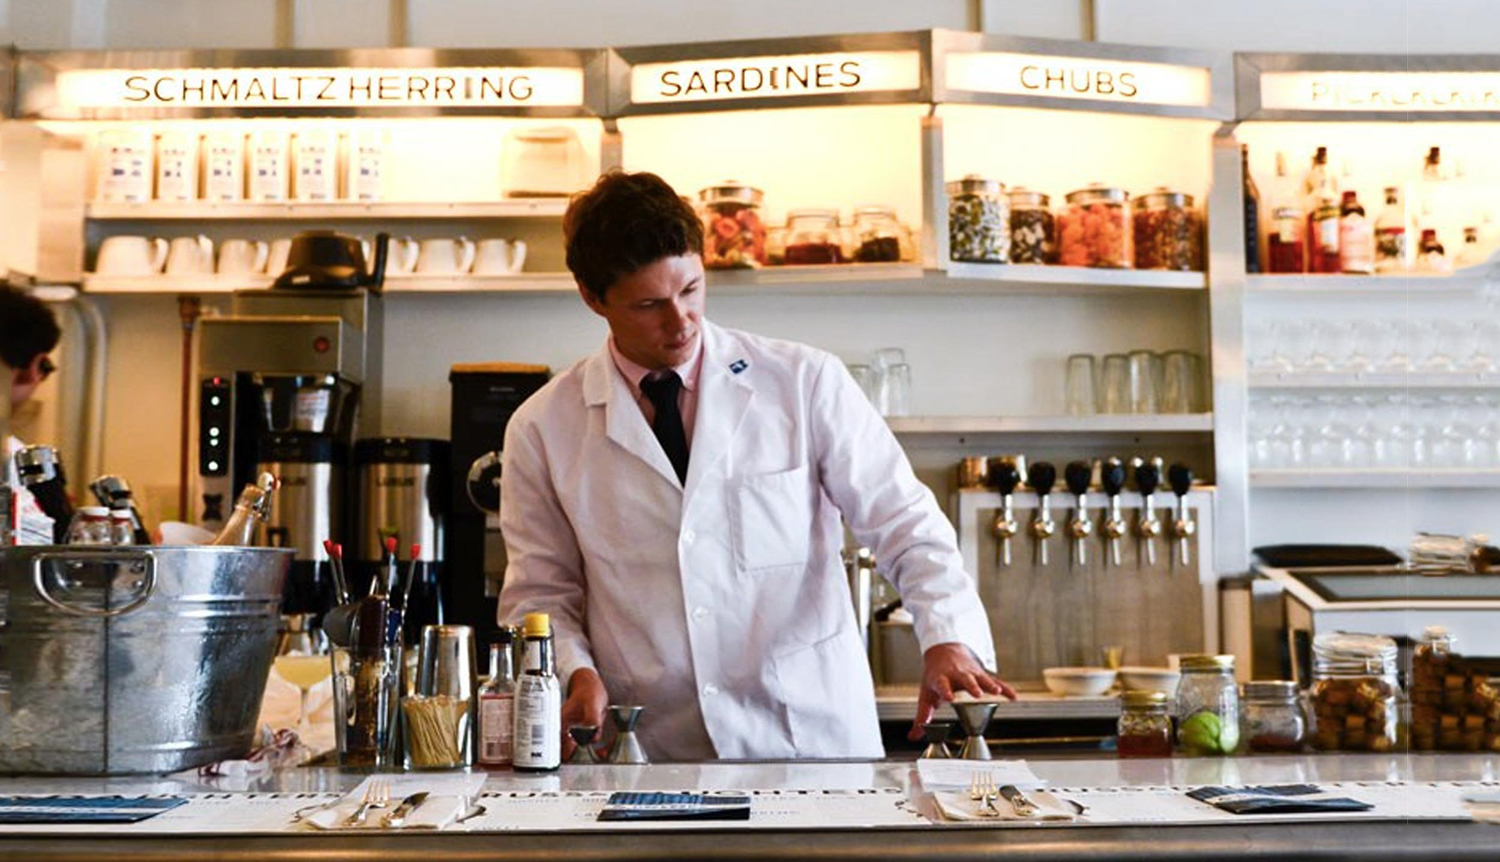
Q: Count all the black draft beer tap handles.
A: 6